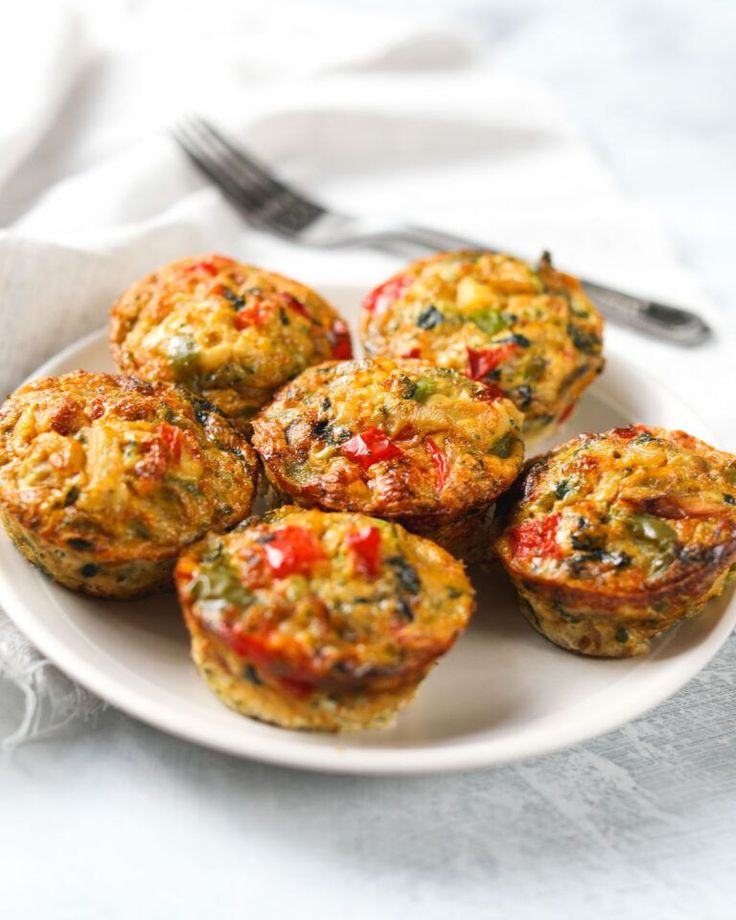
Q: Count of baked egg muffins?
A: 6